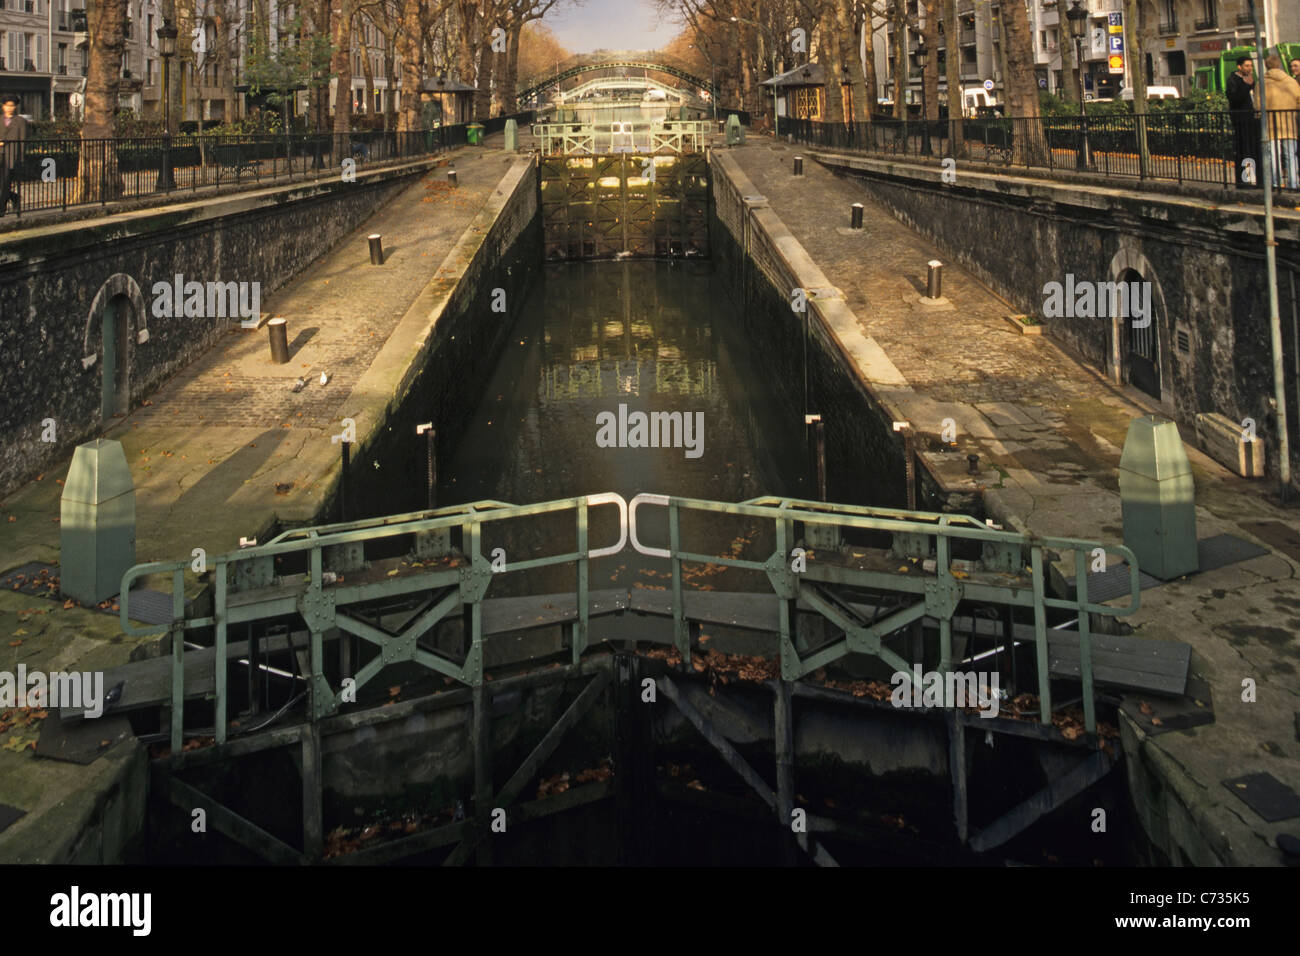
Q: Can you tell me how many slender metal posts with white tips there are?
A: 4